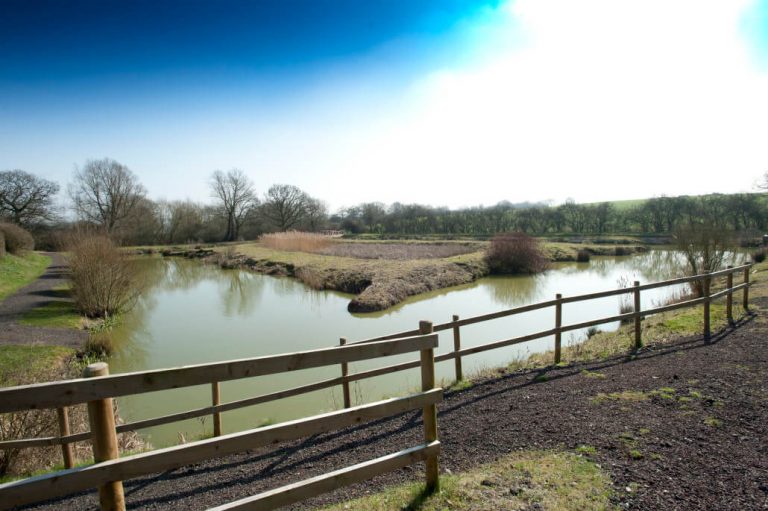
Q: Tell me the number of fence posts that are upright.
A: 11